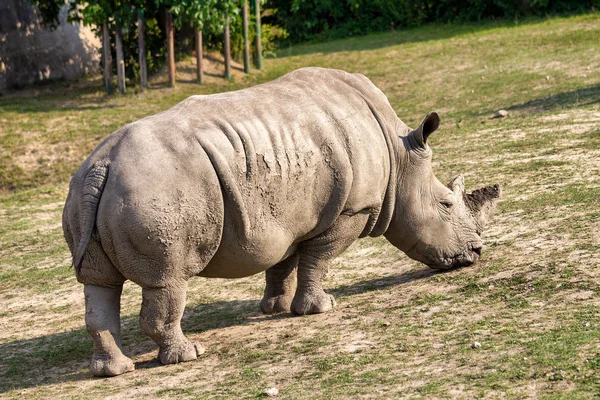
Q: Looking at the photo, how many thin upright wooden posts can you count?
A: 8